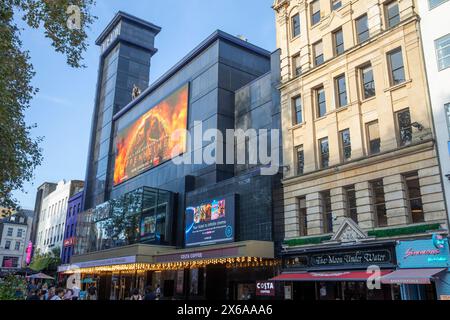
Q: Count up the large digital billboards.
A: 2